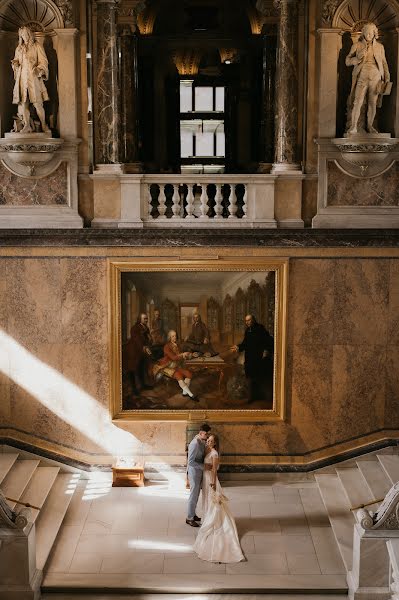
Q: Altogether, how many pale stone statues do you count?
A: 2